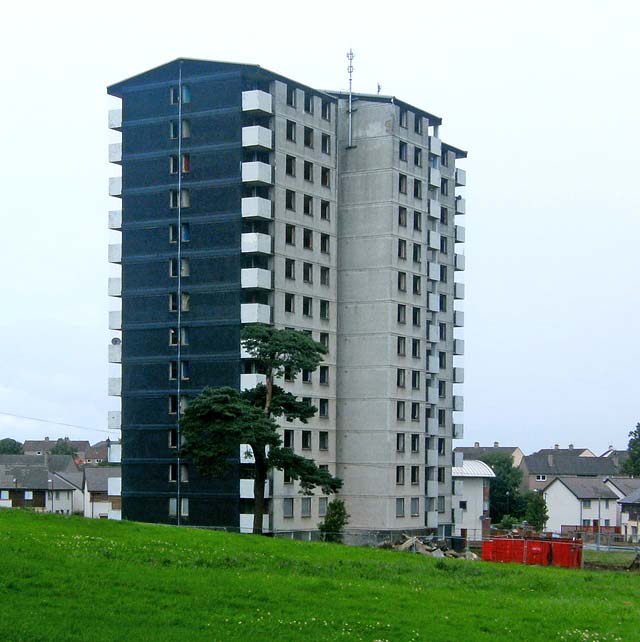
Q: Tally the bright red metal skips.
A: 2